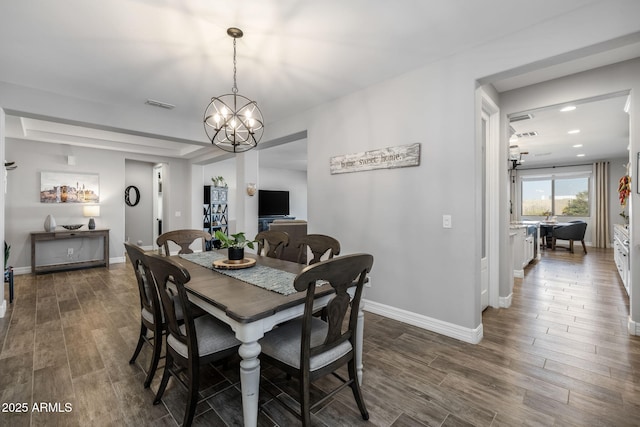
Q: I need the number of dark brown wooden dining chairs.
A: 6